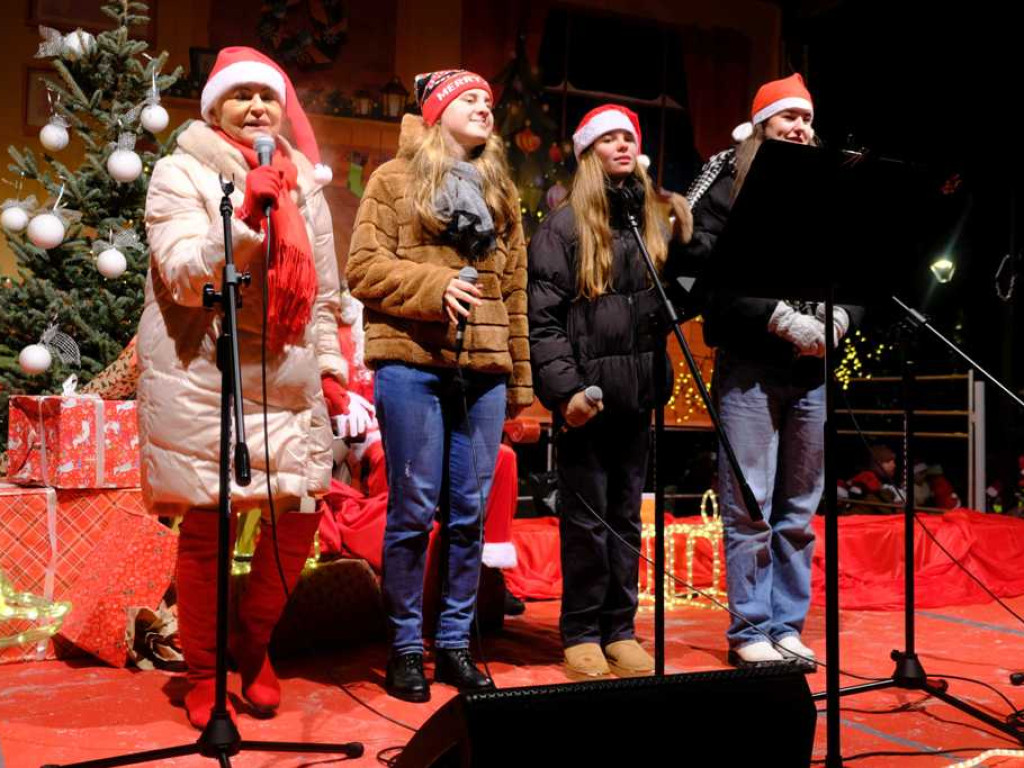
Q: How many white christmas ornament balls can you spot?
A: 8